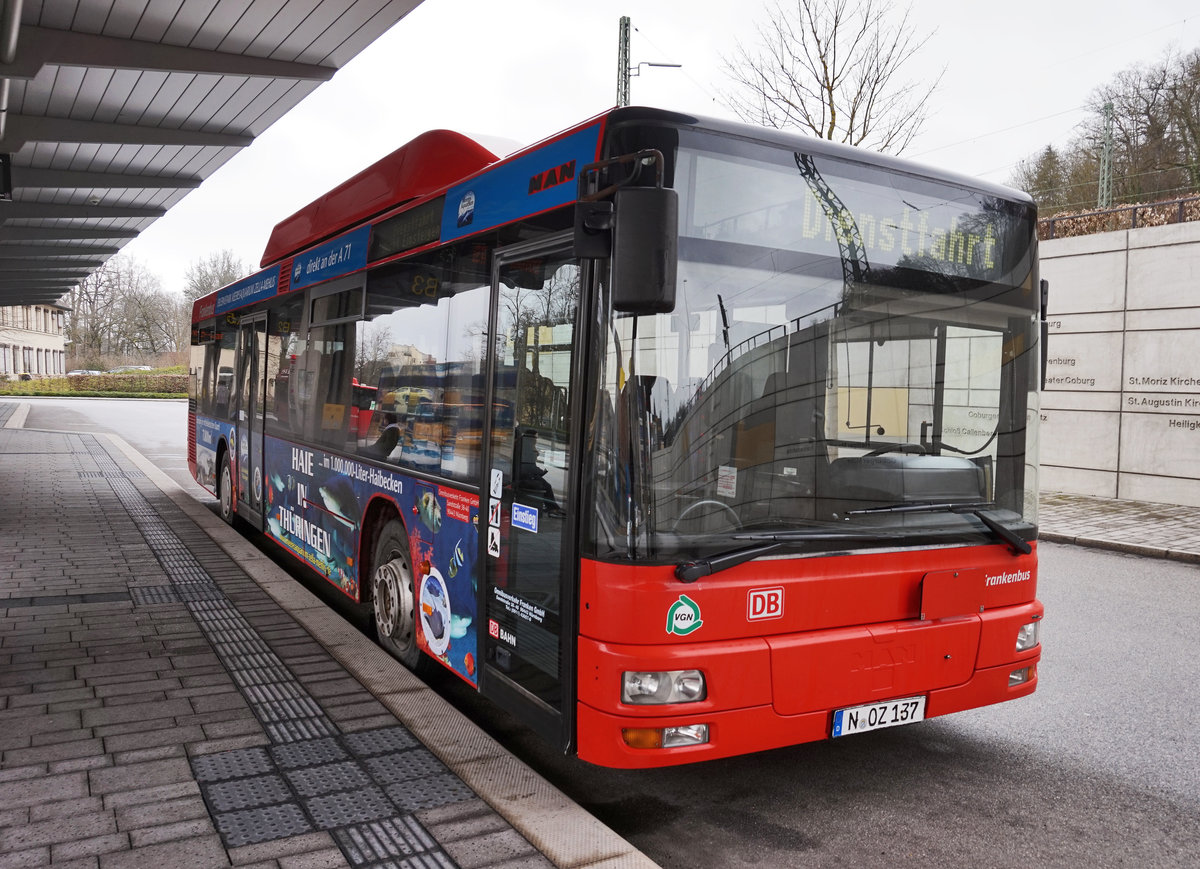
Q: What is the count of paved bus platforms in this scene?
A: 1